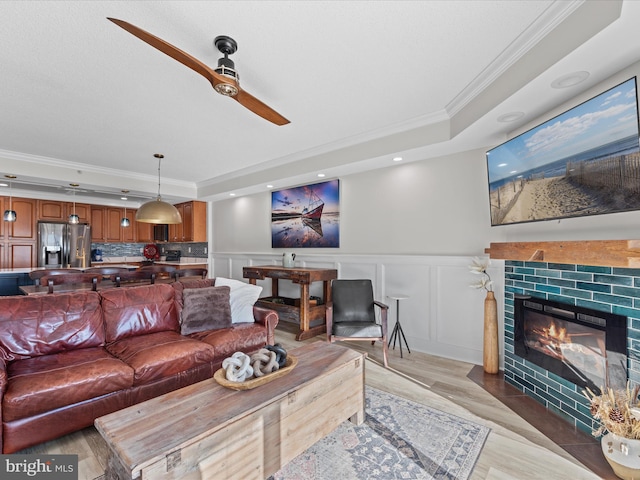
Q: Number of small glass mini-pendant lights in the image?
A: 3